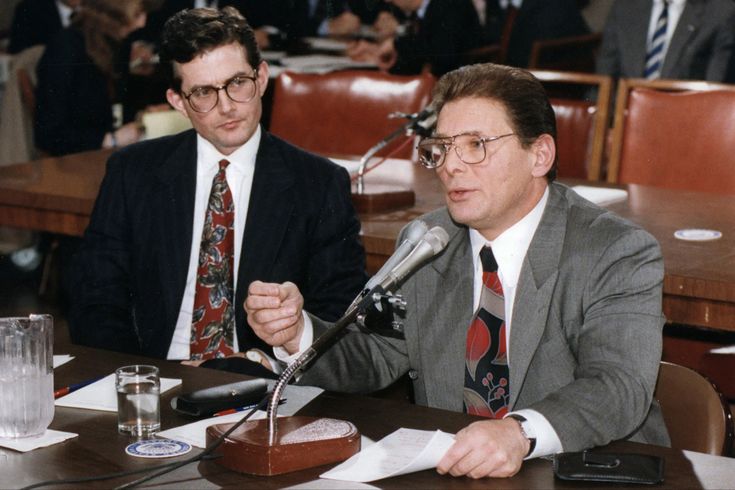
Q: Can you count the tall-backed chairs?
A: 3